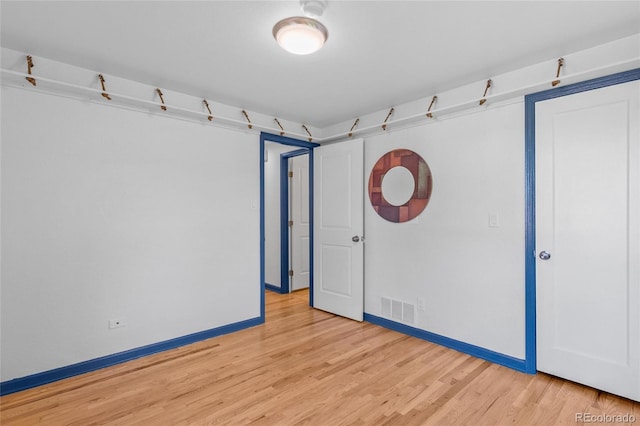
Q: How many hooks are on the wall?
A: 12